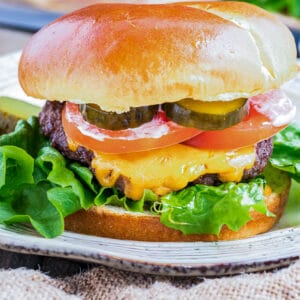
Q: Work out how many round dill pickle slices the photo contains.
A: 2